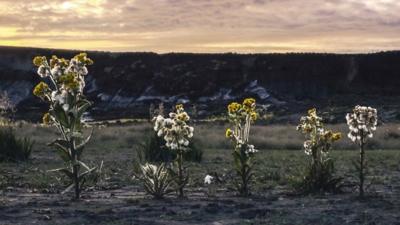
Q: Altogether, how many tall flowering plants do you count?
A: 5